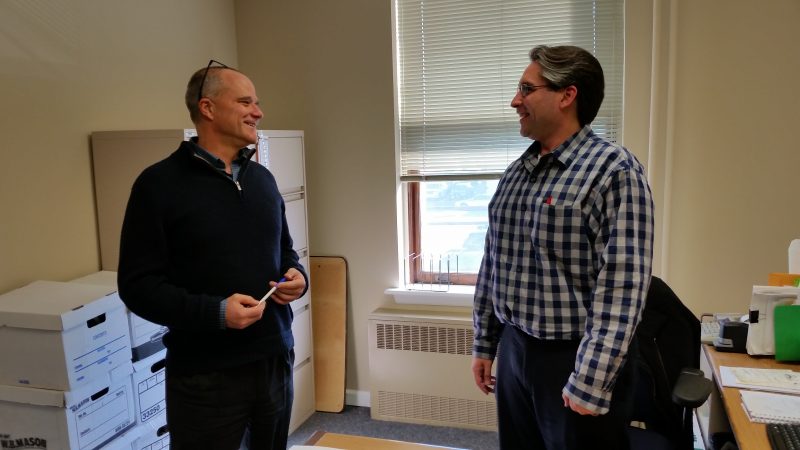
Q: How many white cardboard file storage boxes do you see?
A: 5